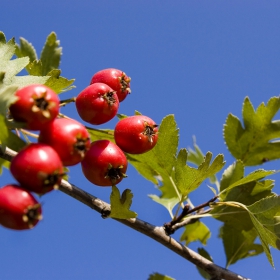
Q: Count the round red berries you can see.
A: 8